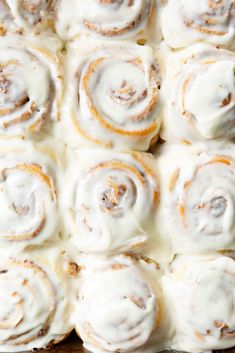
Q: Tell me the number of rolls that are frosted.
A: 12